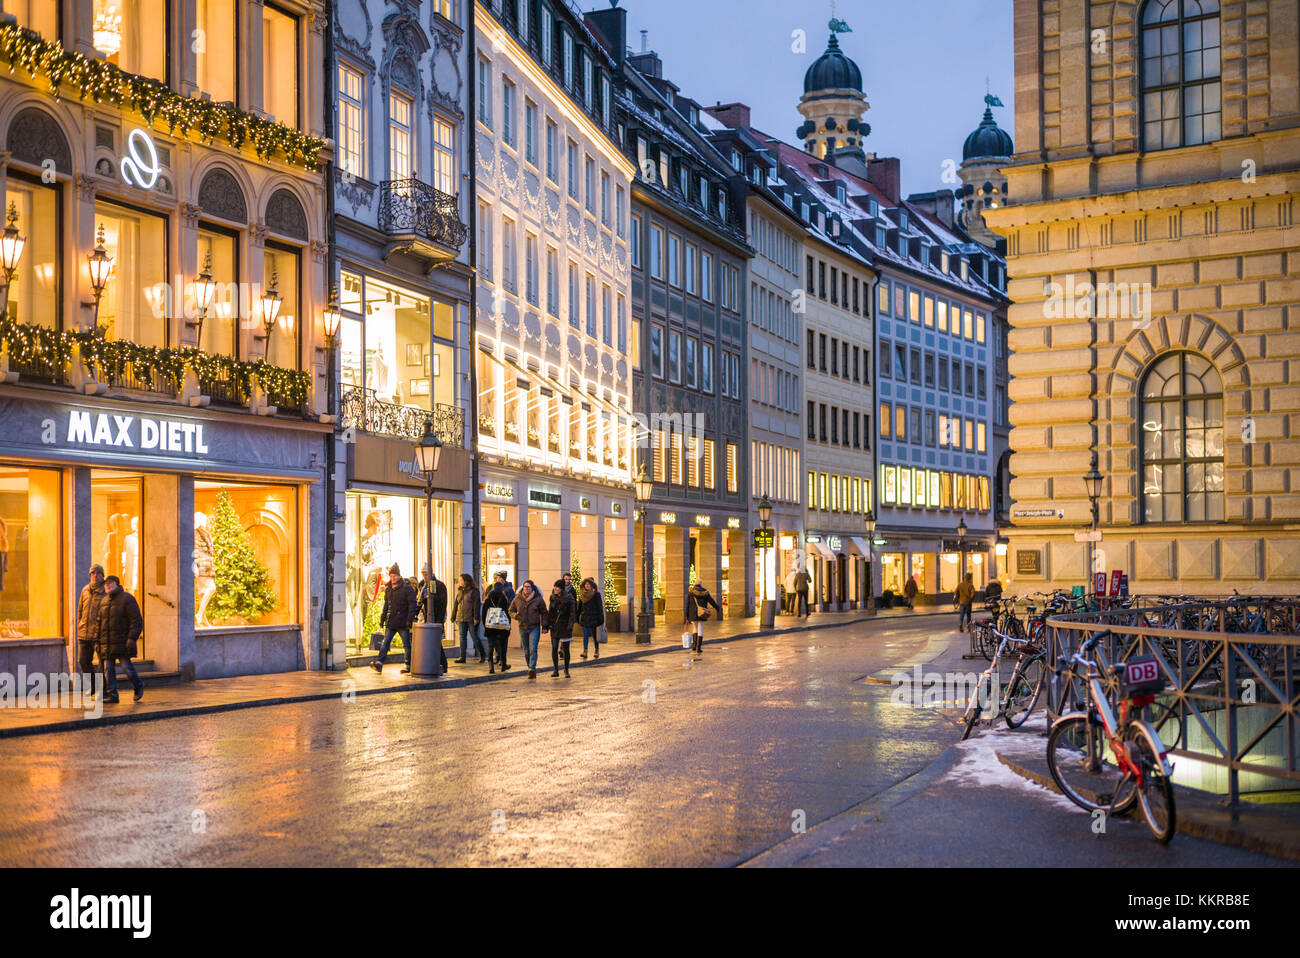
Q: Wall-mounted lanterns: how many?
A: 5